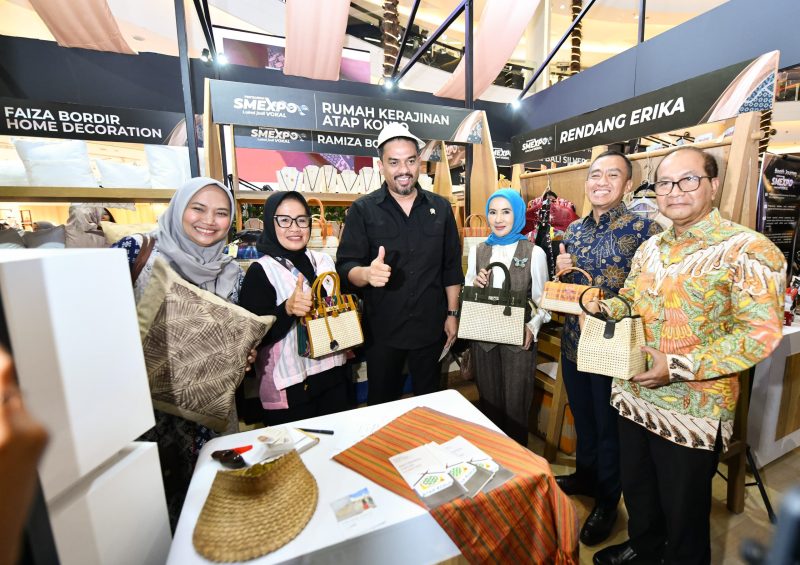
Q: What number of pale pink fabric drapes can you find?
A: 3